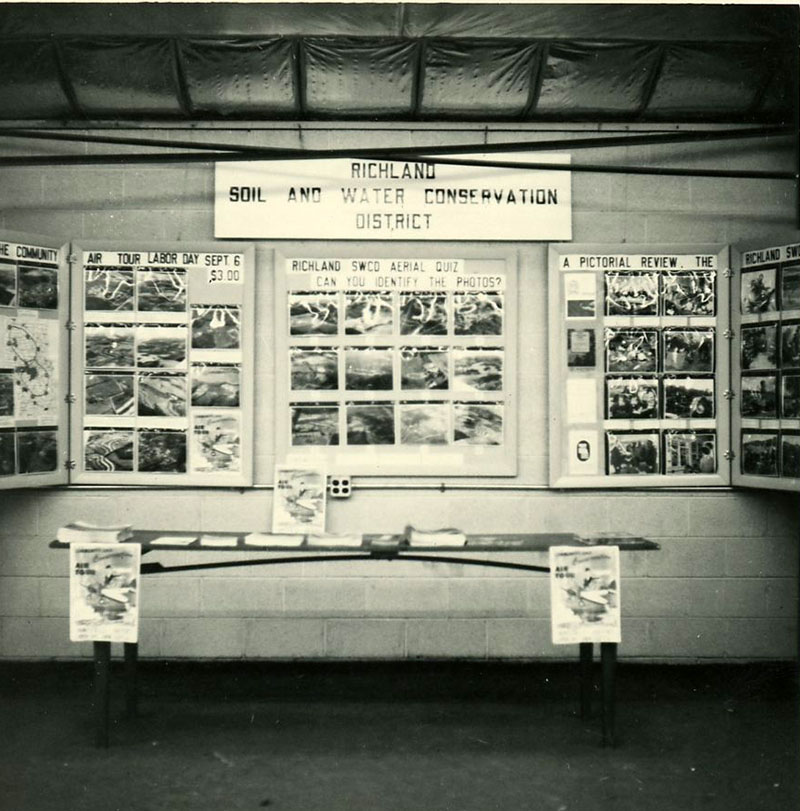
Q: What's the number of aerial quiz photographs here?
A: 12